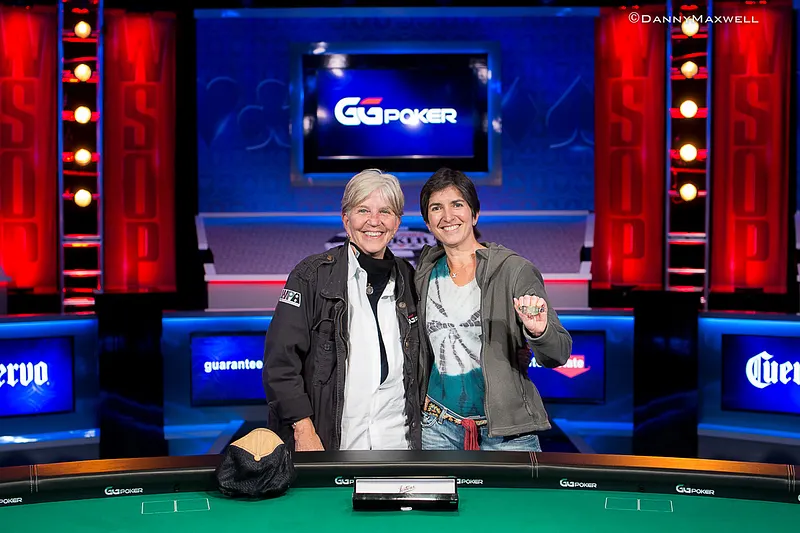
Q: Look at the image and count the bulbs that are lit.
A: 10